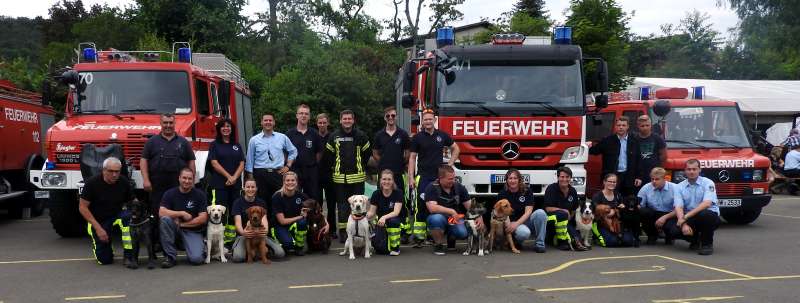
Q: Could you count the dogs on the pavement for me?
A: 10